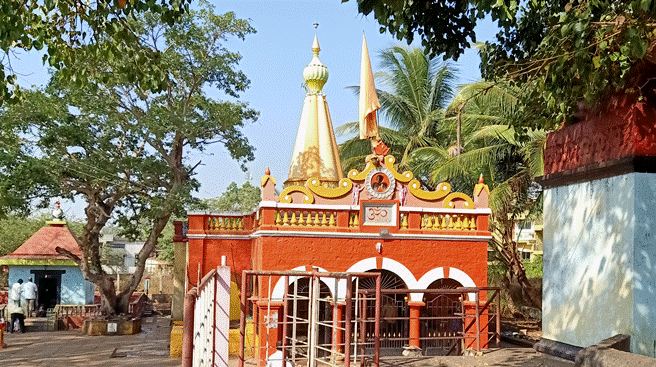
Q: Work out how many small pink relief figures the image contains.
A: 2